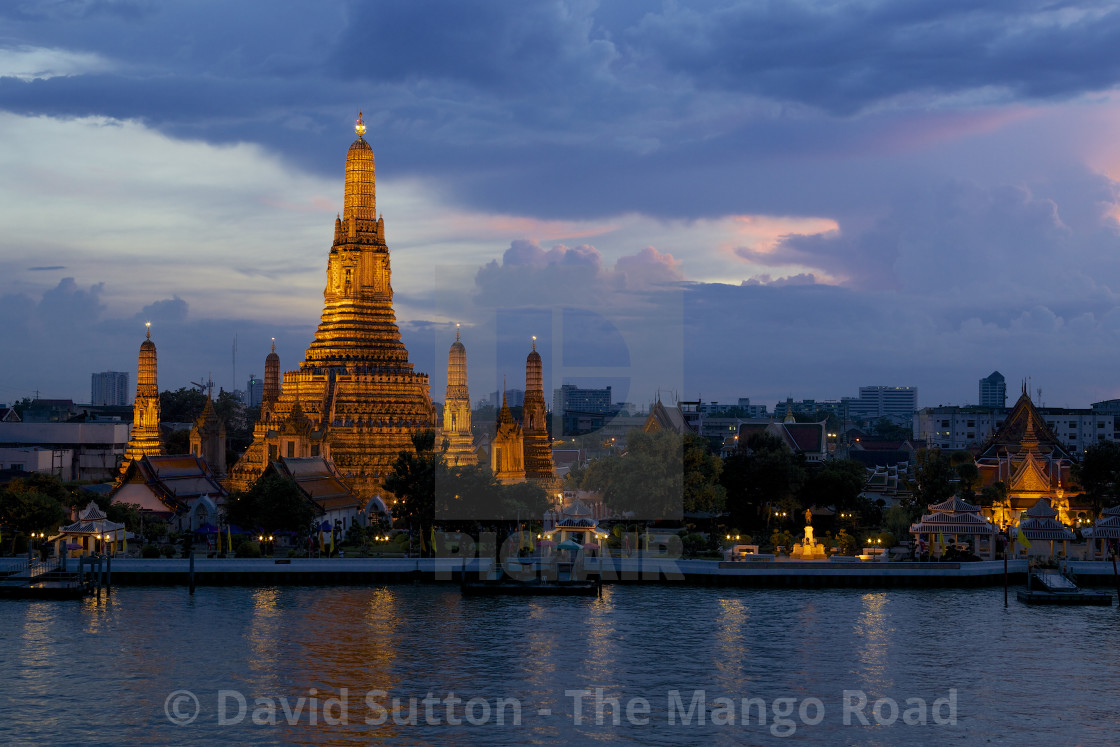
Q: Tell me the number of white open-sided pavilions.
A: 5